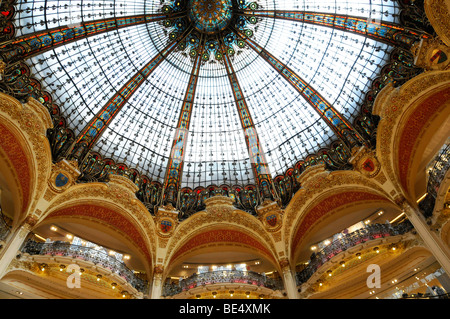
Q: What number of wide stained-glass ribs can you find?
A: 6